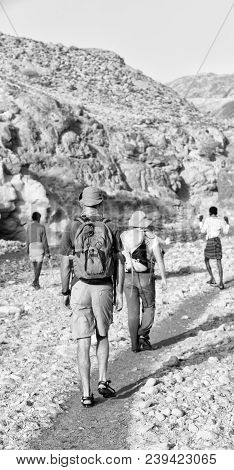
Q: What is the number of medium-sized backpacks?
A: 2